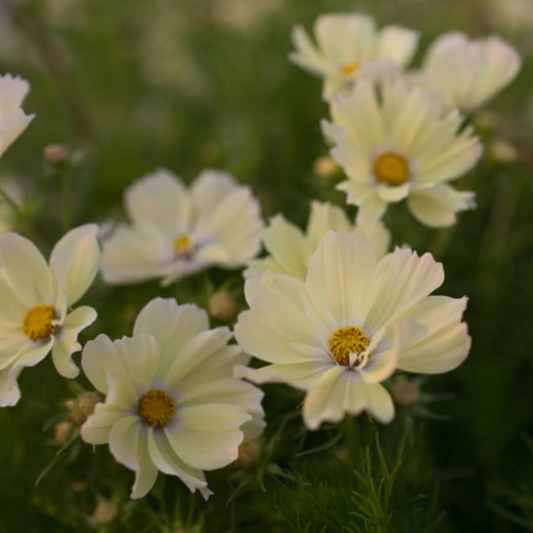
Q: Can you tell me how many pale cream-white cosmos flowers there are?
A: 9